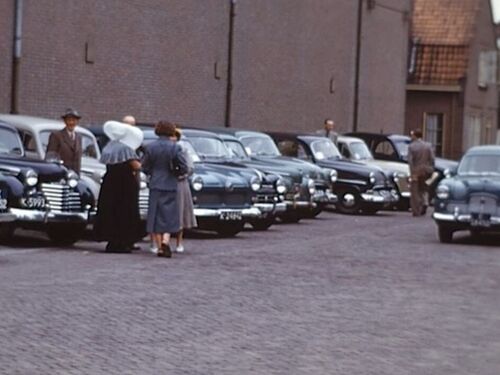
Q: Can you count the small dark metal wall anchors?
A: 3